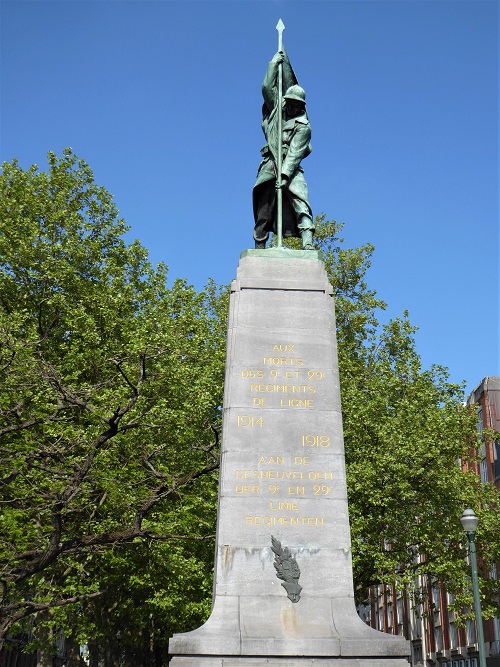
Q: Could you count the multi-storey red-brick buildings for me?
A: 1